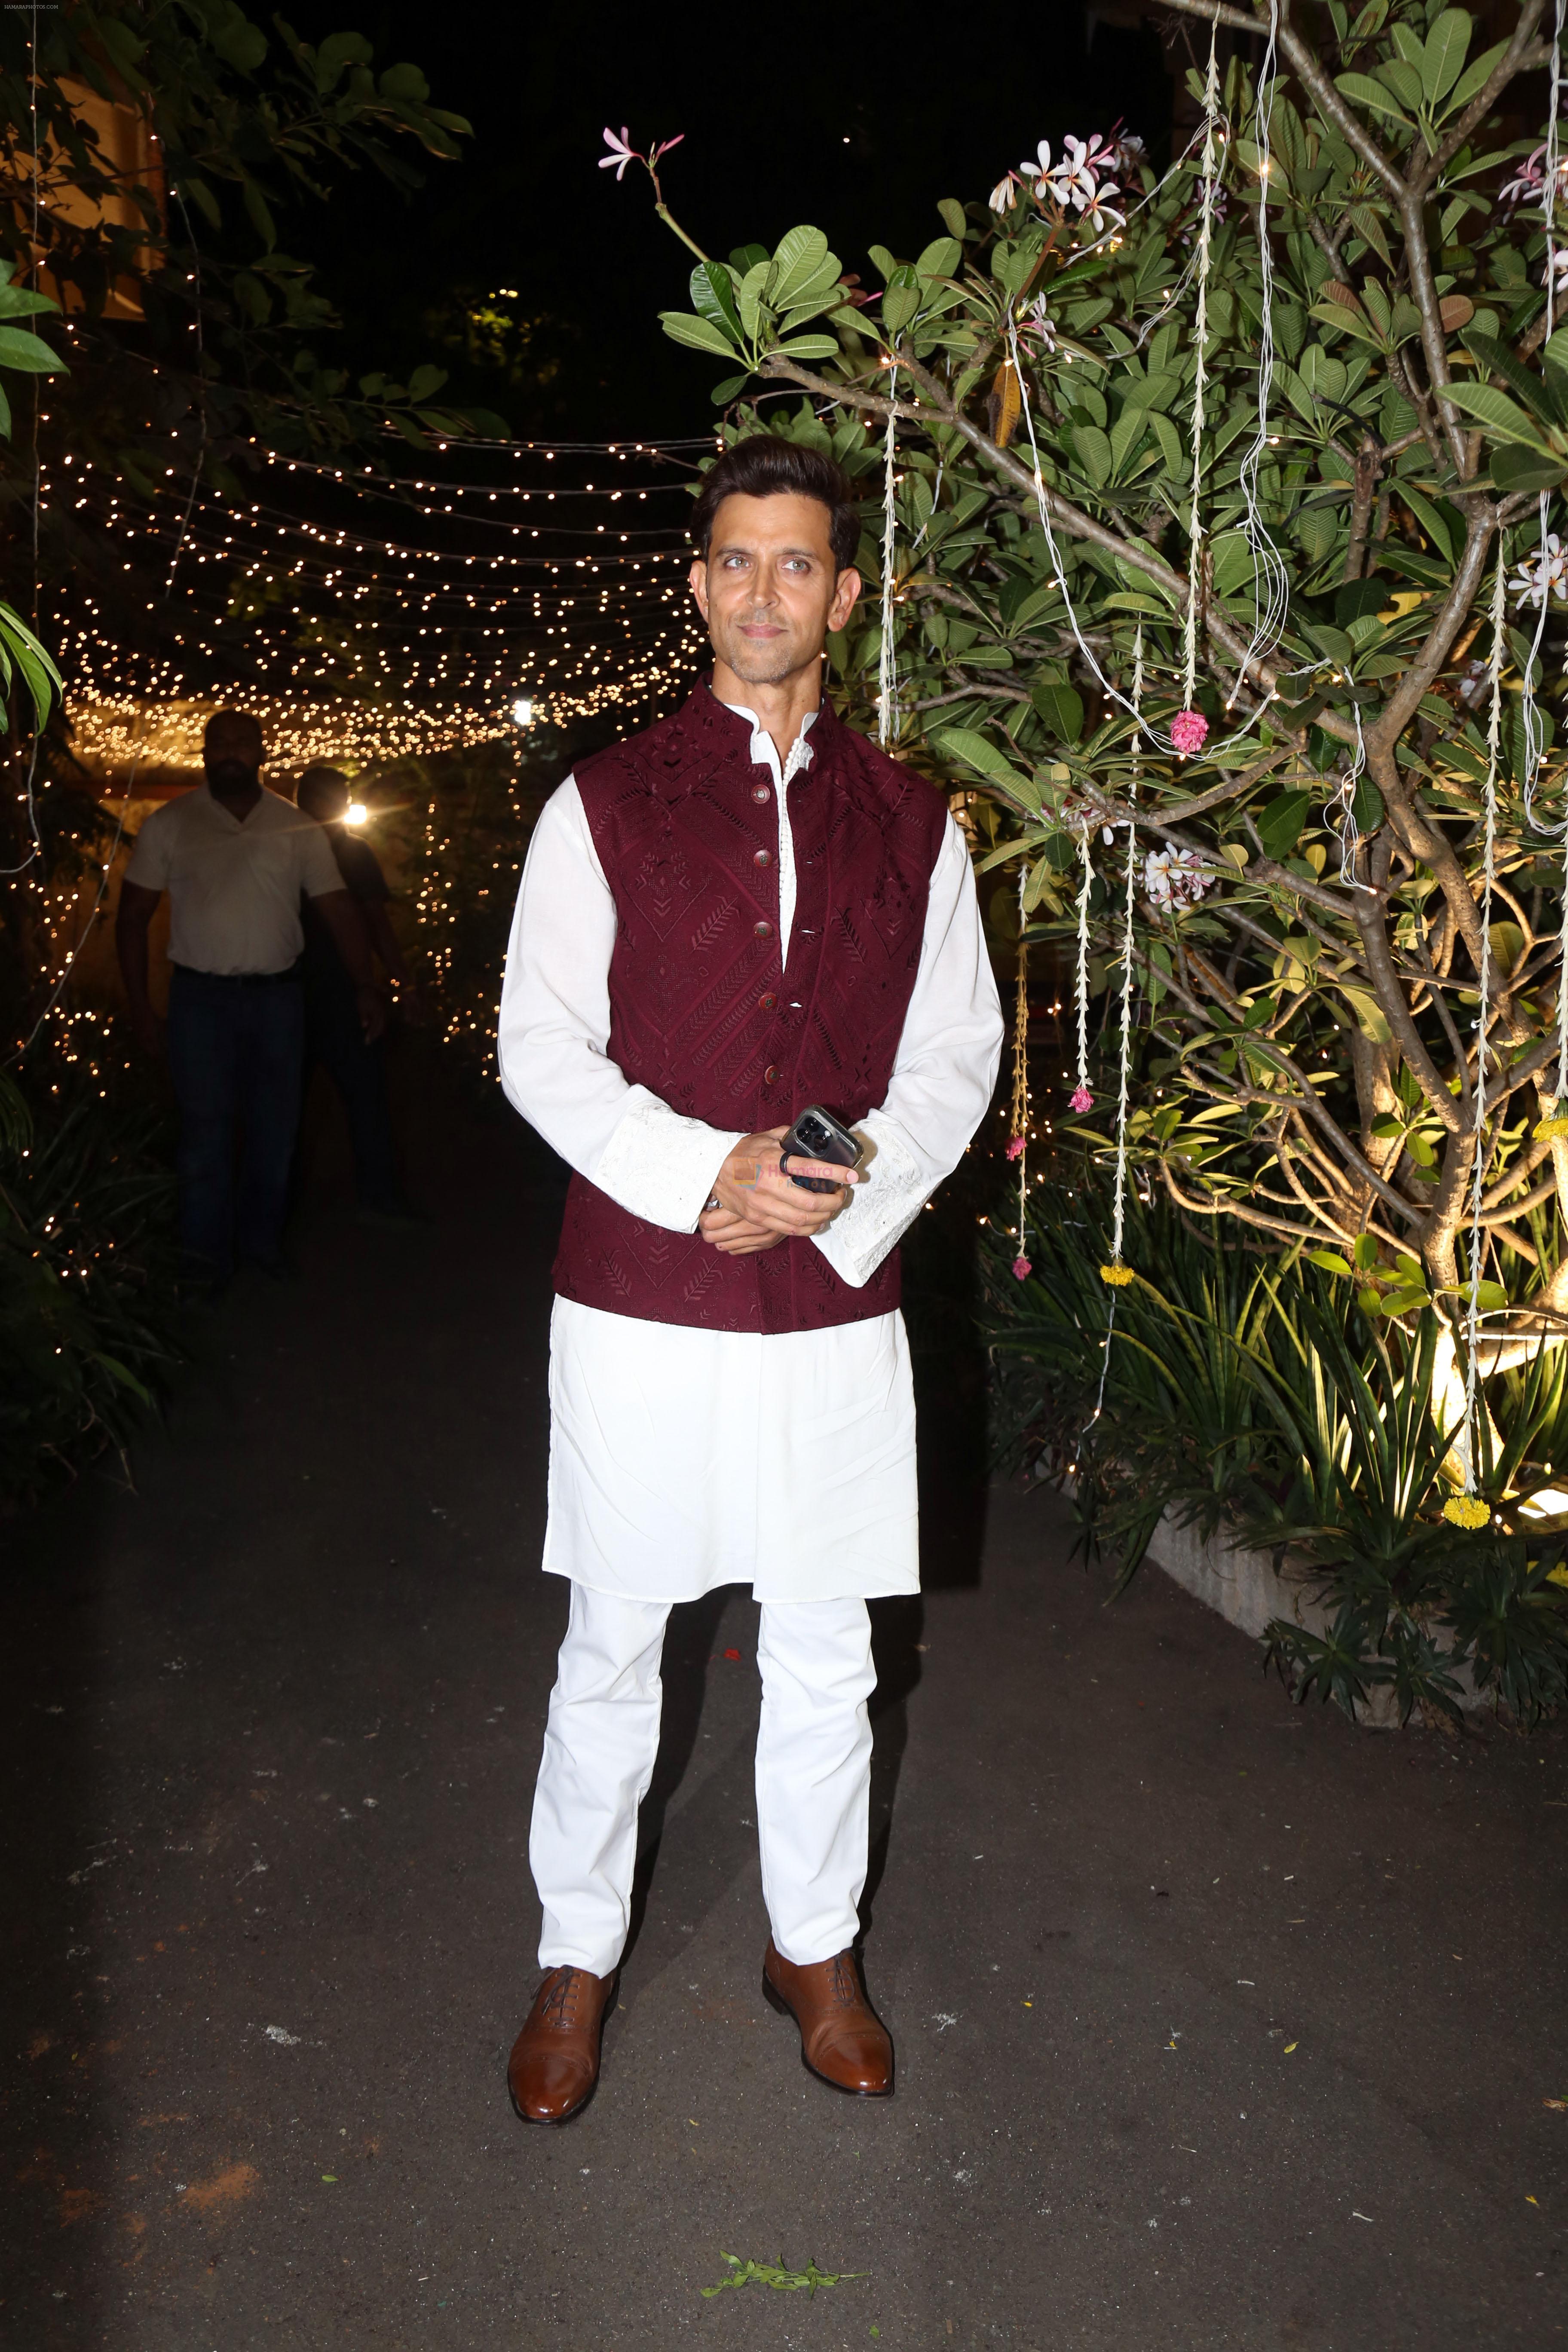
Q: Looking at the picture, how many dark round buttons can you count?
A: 5